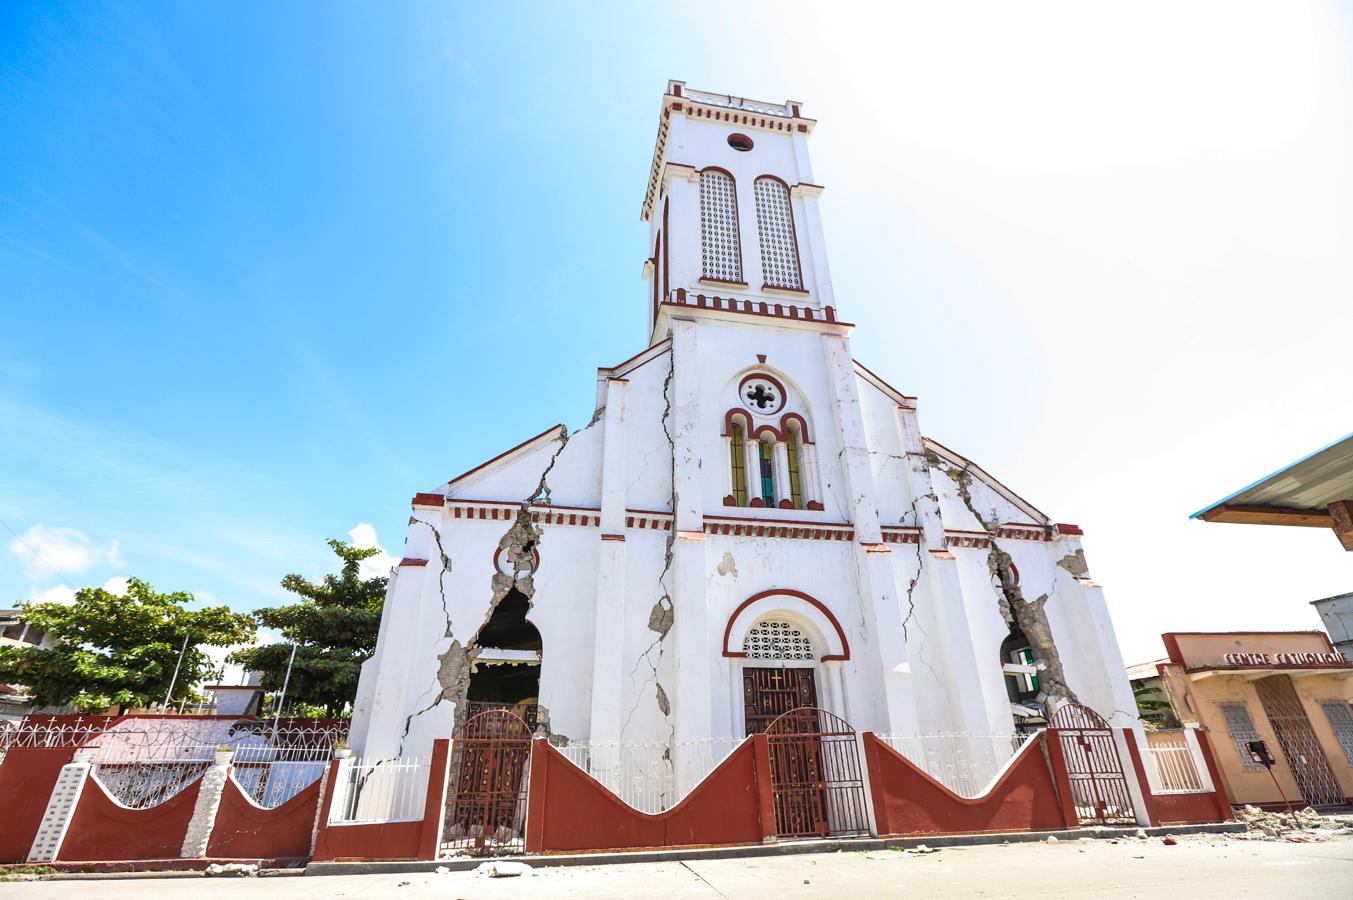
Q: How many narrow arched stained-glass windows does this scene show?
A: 3